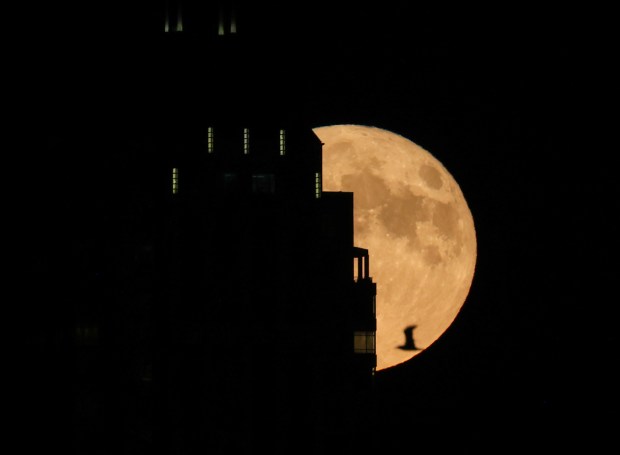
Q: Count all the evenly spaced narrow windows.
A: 5